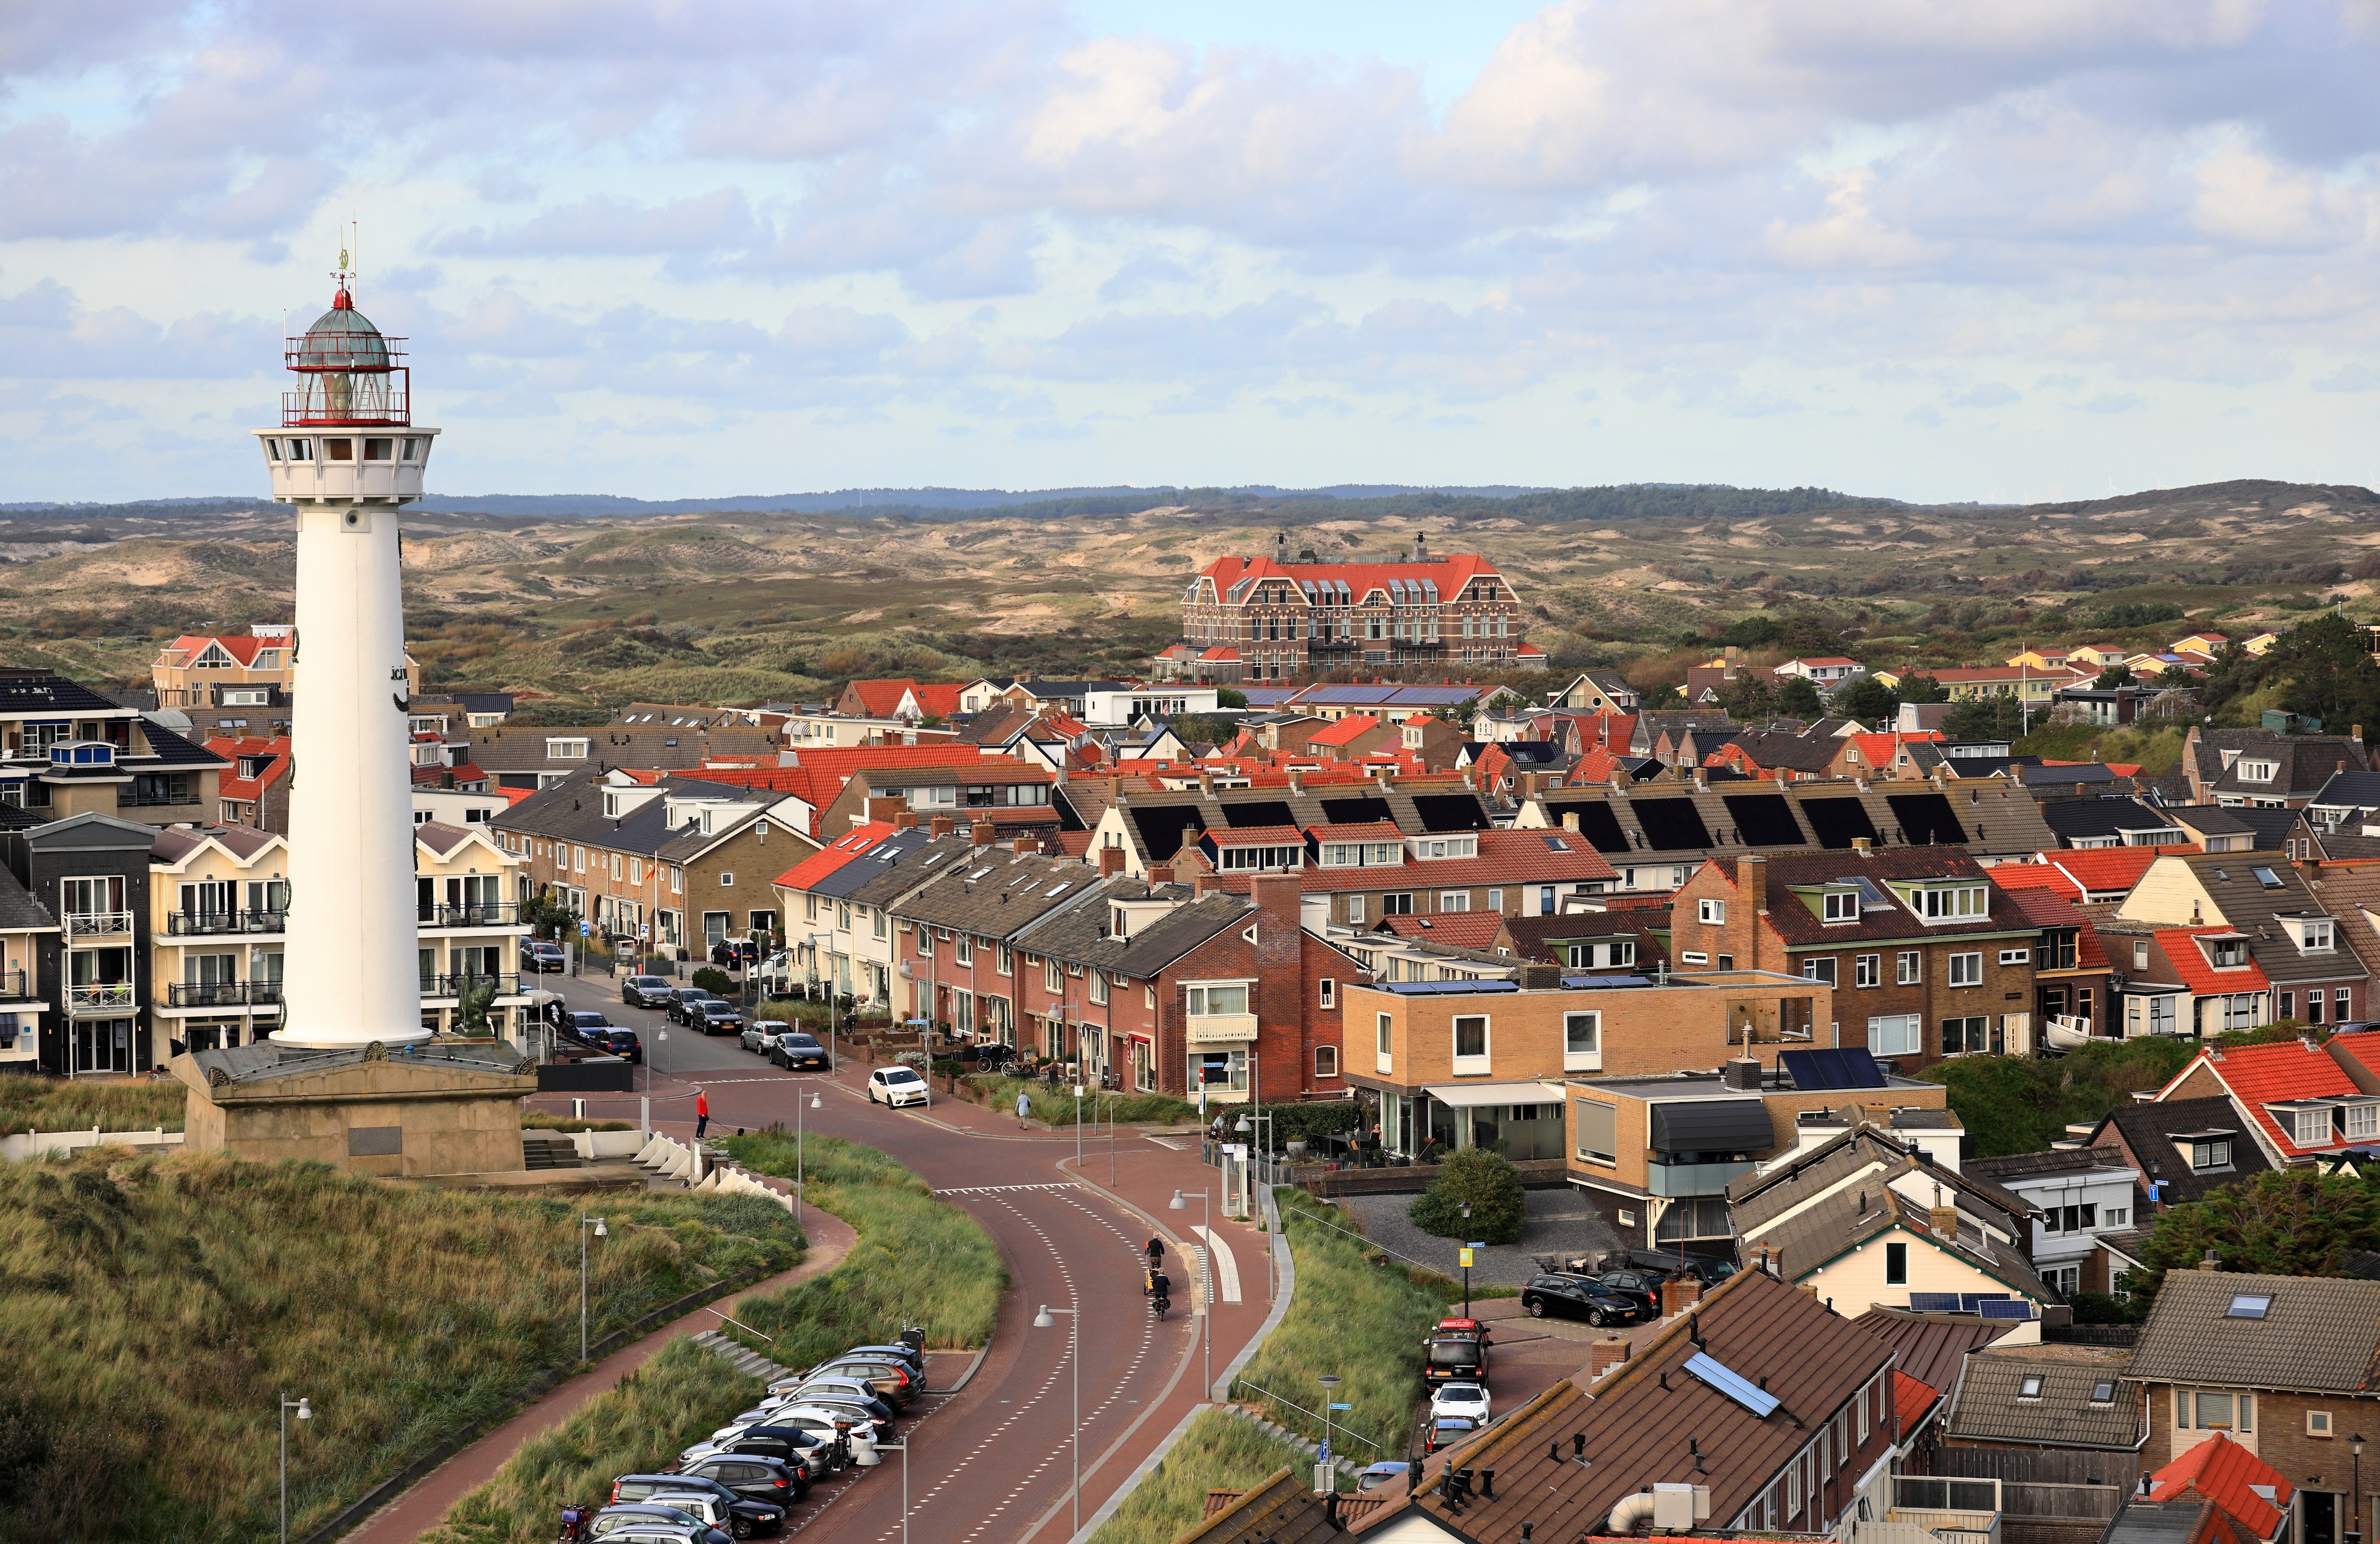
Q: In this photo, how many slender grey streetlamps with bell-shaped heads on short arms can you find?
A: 13